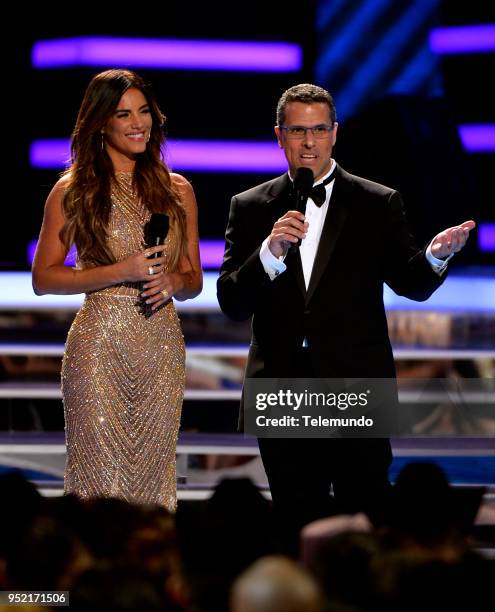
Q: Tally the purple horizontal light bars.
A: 6